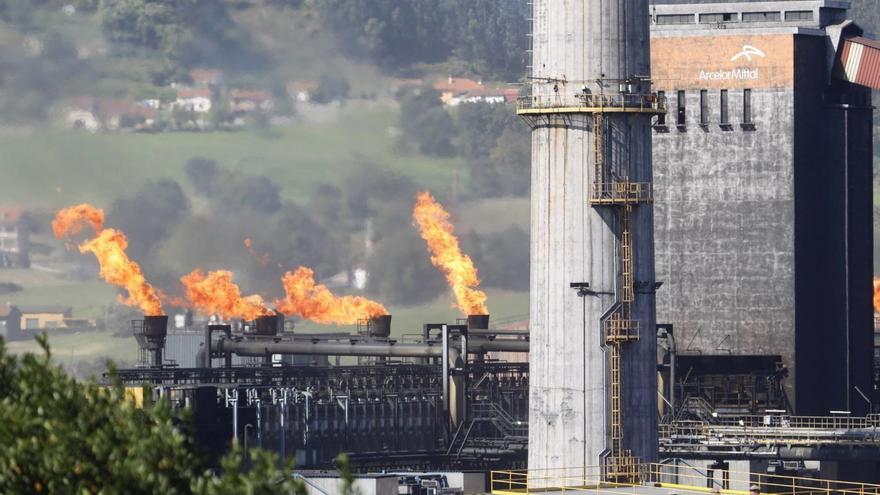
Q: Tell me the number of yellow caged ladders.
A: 3